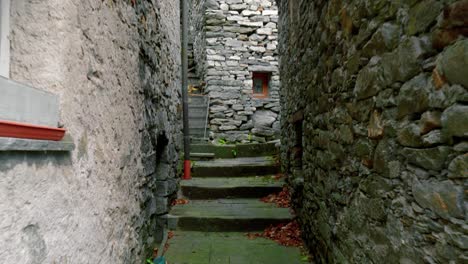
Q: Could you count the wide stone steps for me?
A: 4